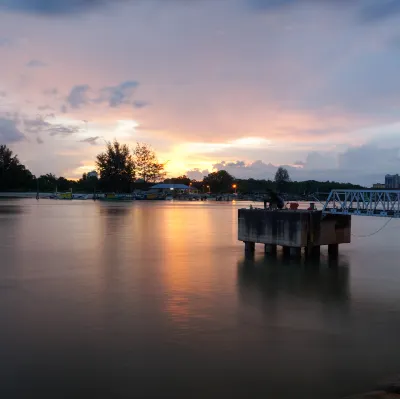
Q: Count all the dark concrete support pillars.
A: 5